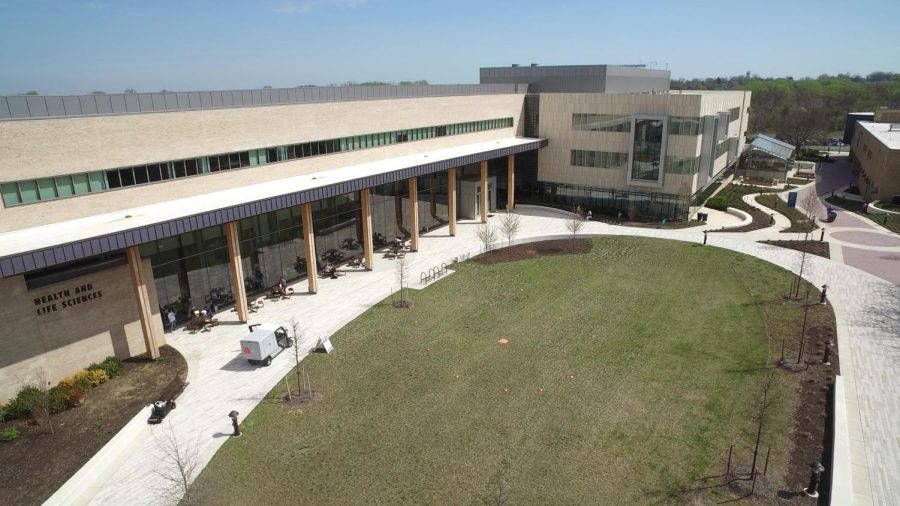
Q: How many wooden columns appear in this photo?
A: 8